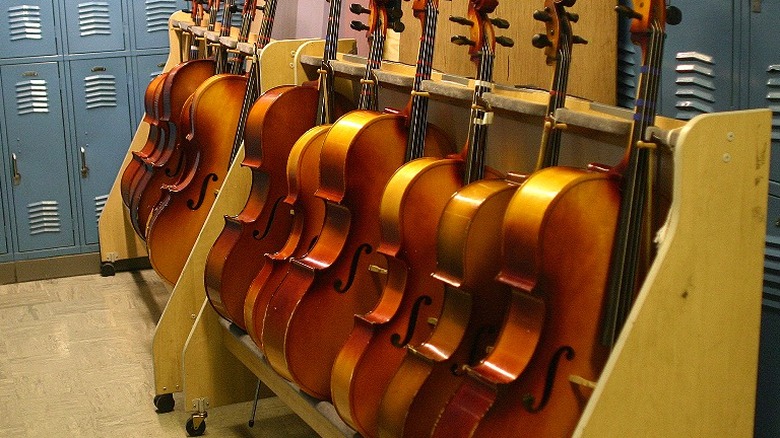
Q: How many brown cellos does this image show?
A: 11